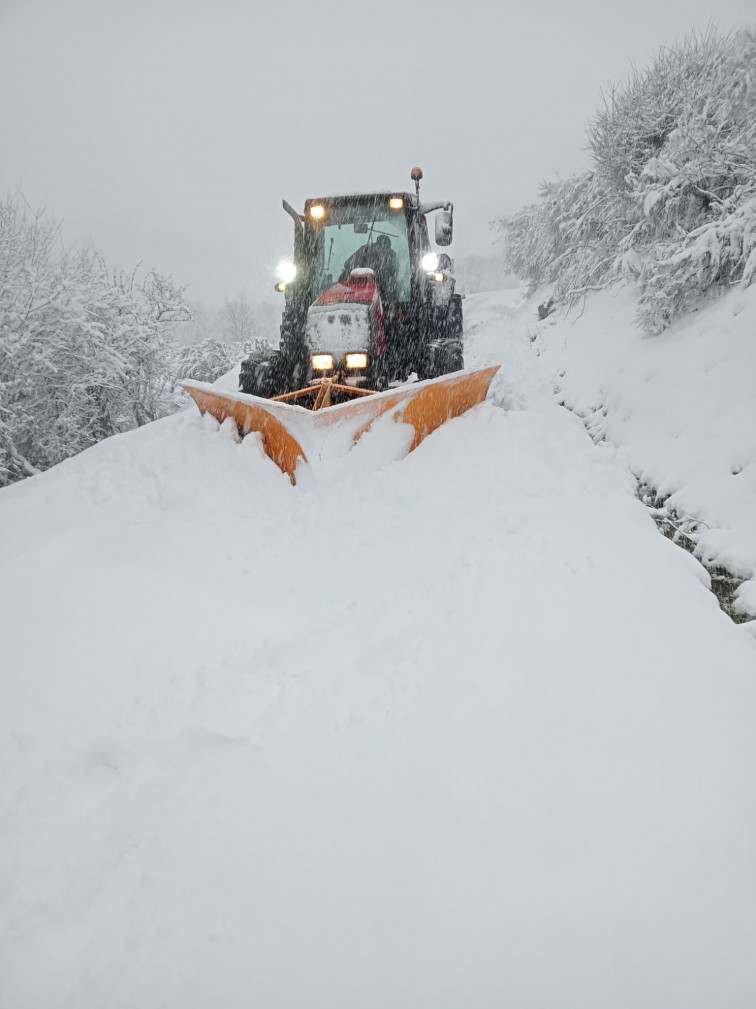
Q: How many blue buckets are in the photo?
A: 0